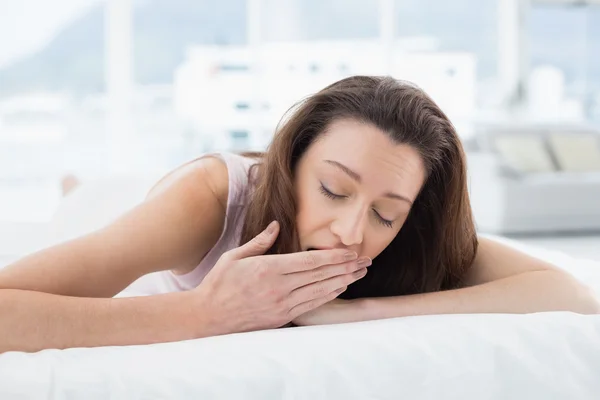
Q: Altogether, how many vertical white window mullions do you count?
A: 4